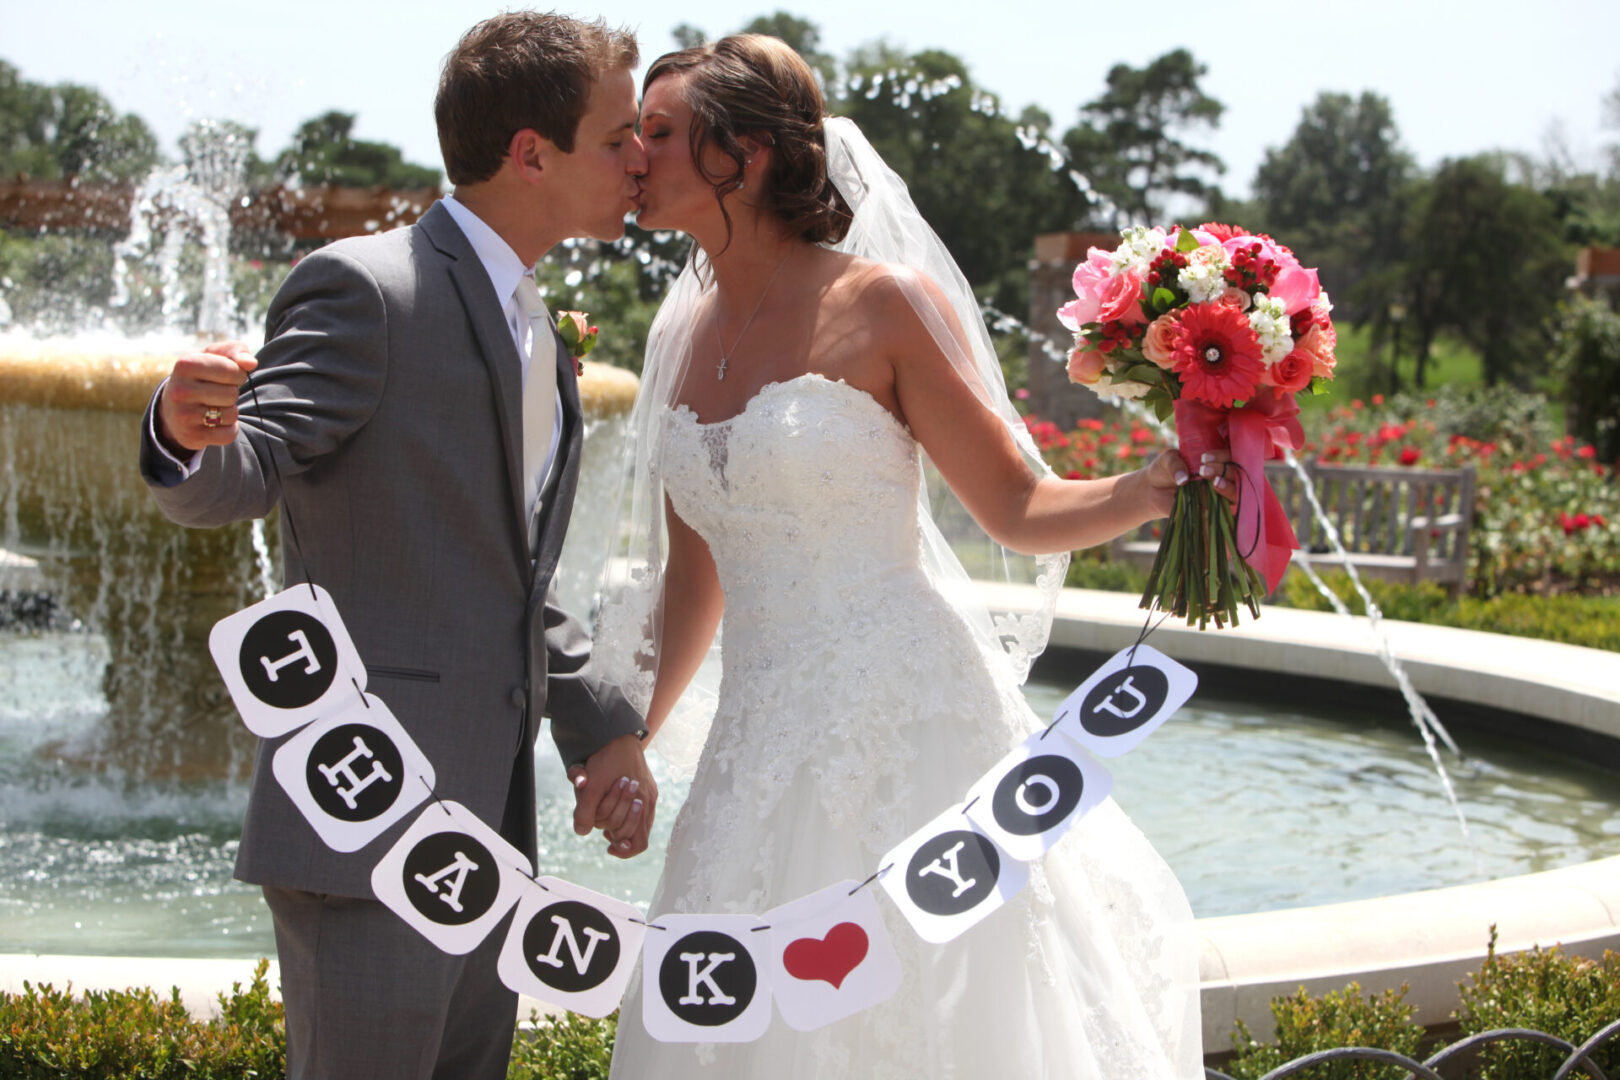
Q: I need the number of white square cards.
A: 9